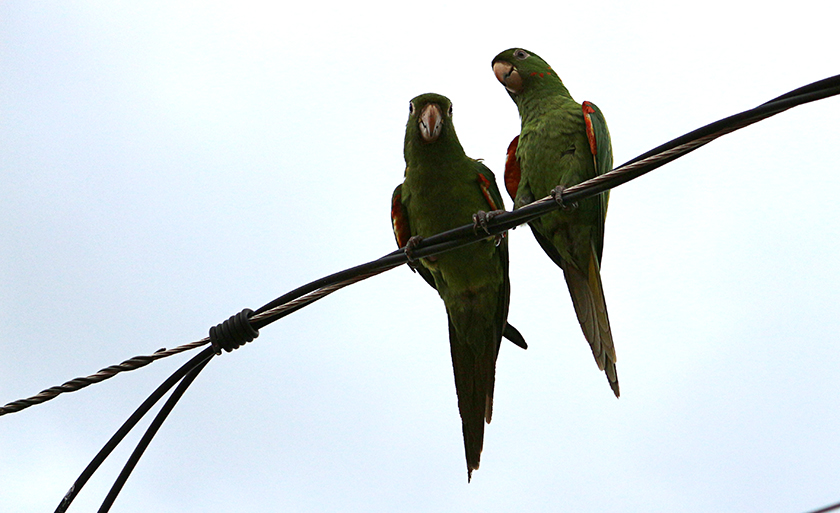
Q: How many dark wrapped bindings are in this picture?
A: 1